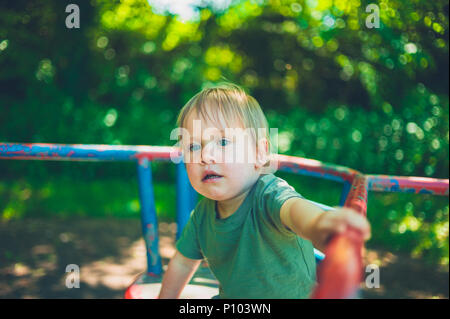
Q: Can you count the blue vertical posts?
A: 3